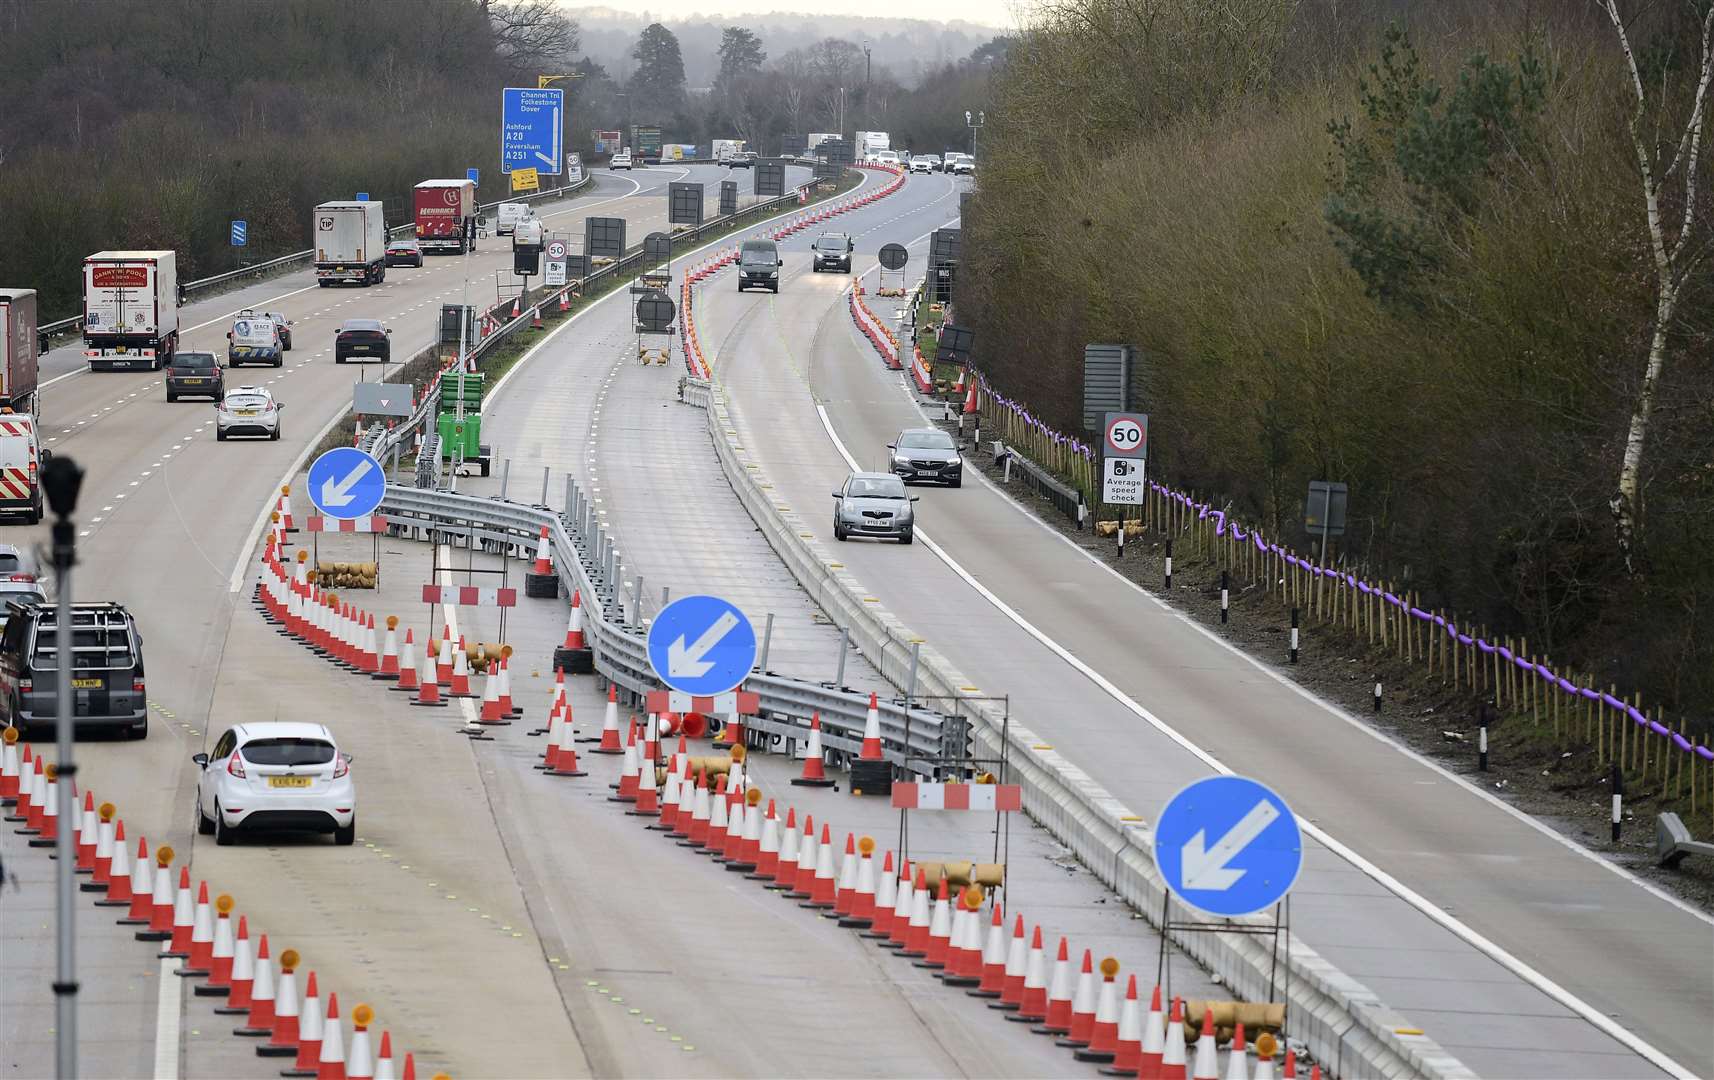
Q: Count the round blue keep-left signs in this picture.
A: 3